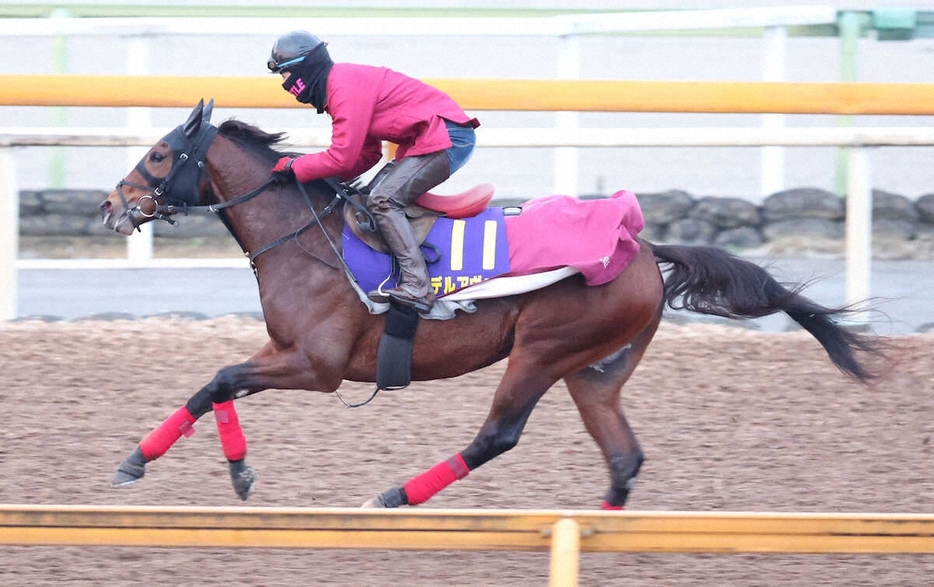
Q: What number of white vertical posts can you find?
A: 5